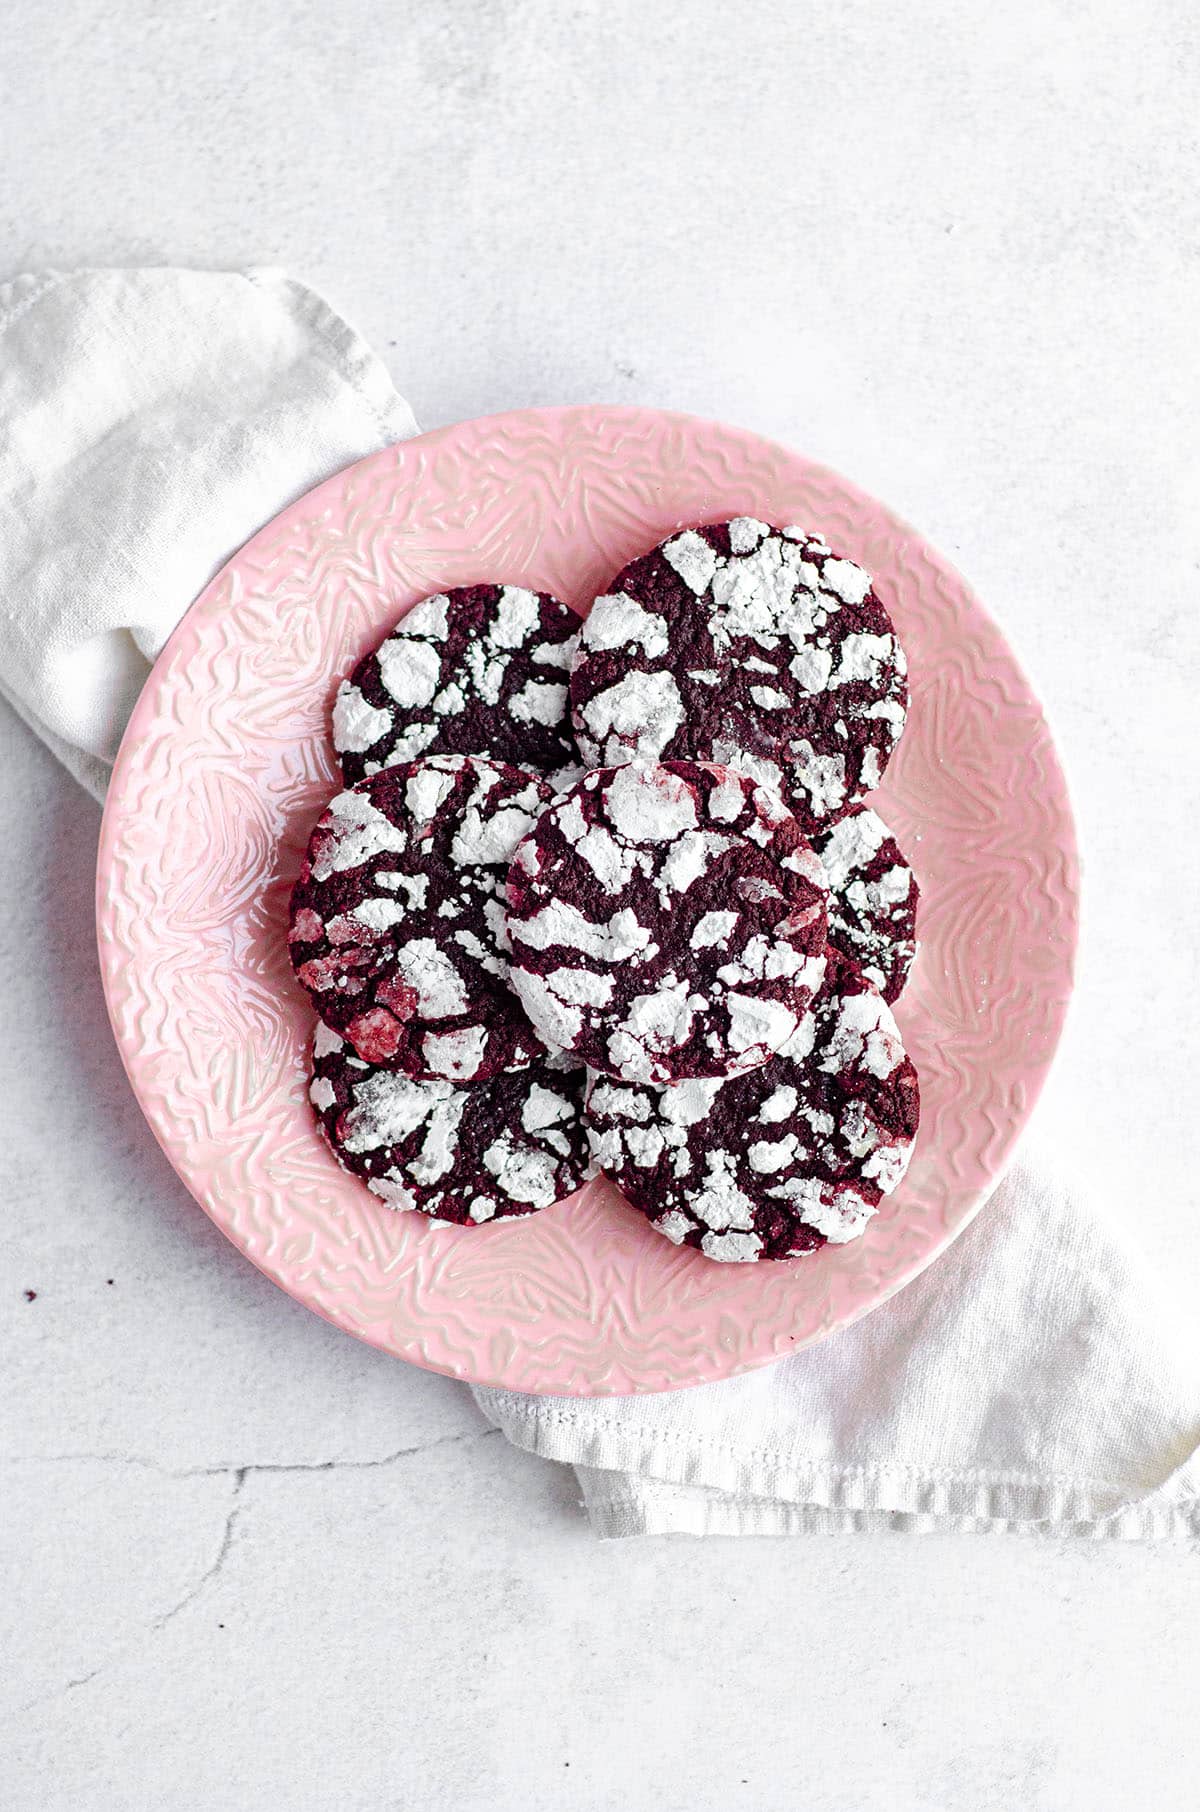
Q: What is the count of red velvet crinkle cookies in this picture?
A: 7